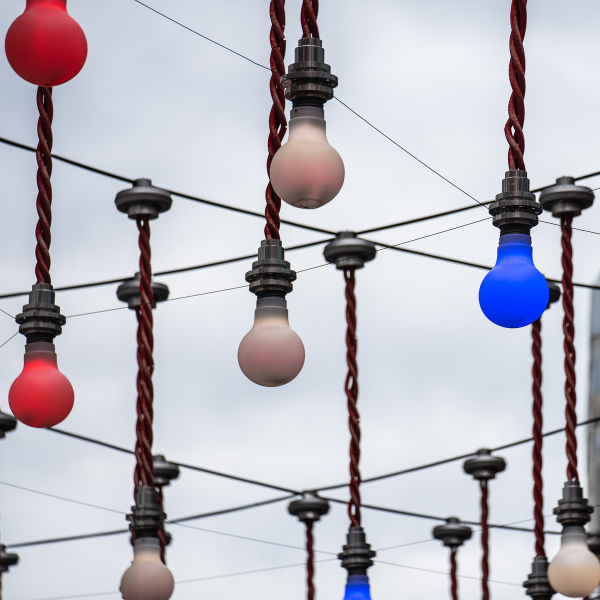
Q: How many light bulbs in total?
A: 8